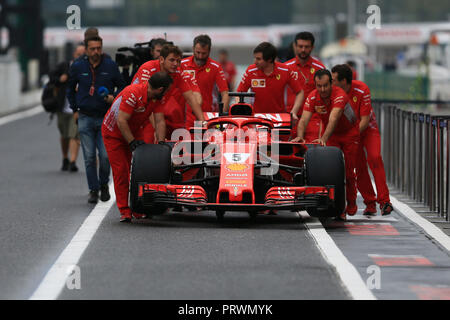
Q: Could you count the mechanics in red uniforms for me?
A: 7